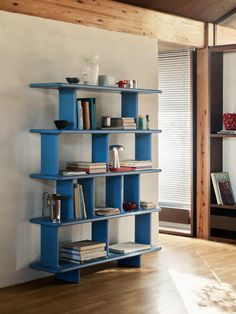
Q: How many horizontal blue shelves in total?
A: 5